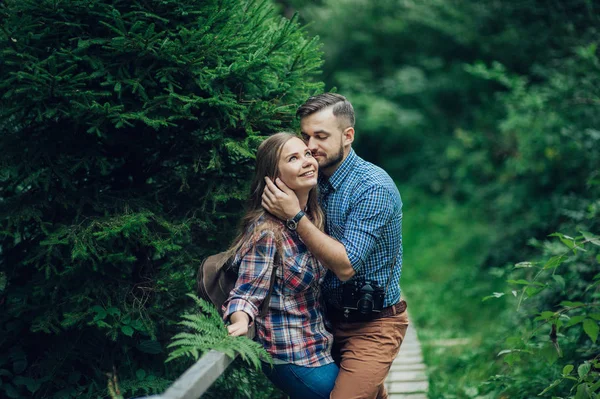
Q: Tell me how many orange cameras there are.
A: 0